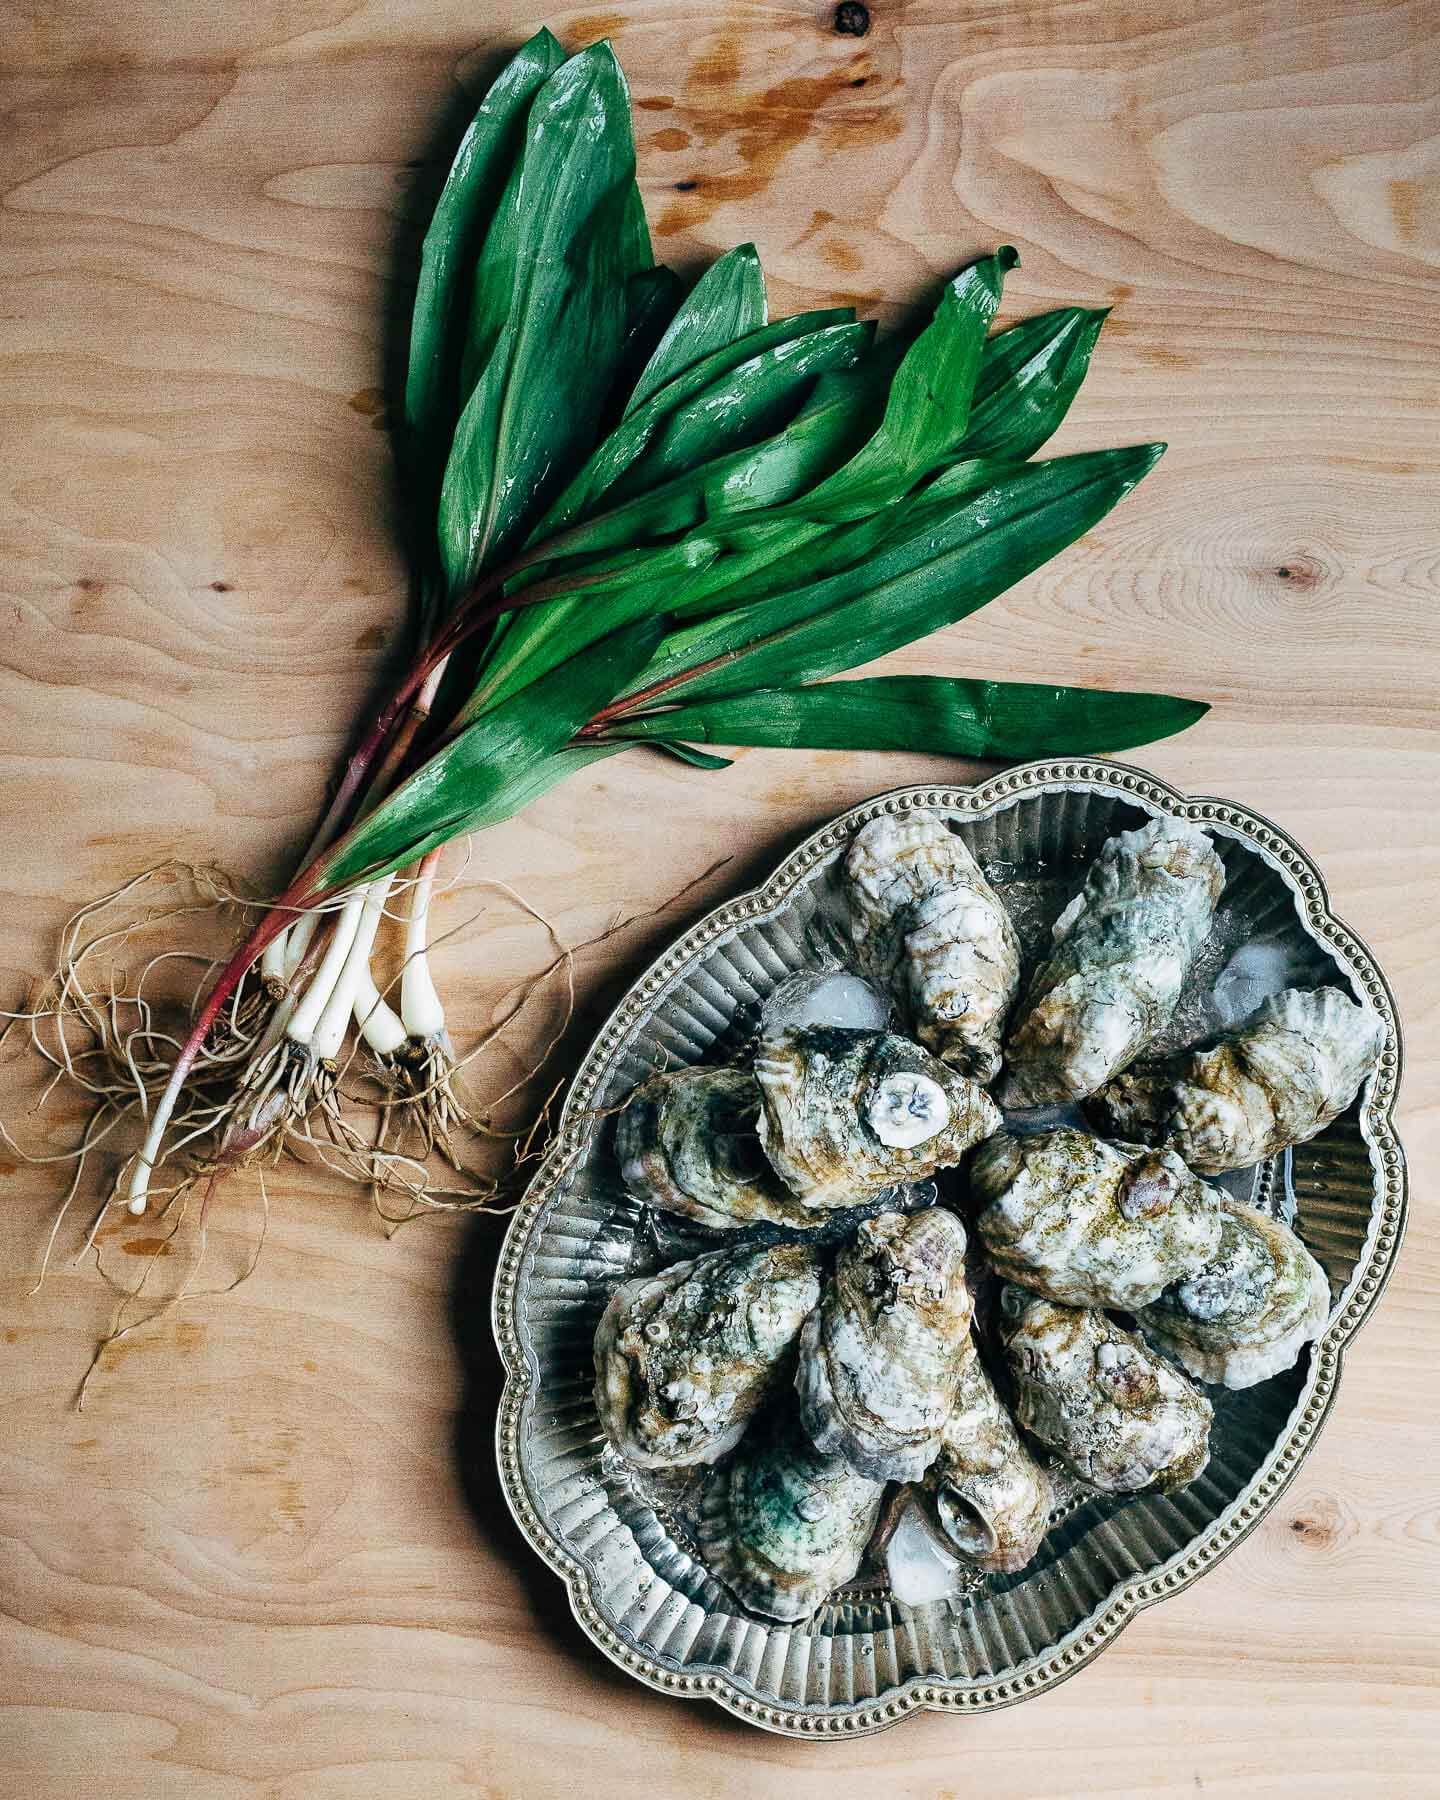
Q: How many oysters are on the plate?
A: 12